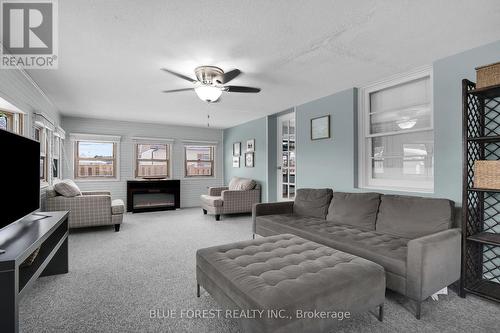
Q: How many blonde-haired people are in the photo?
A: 0